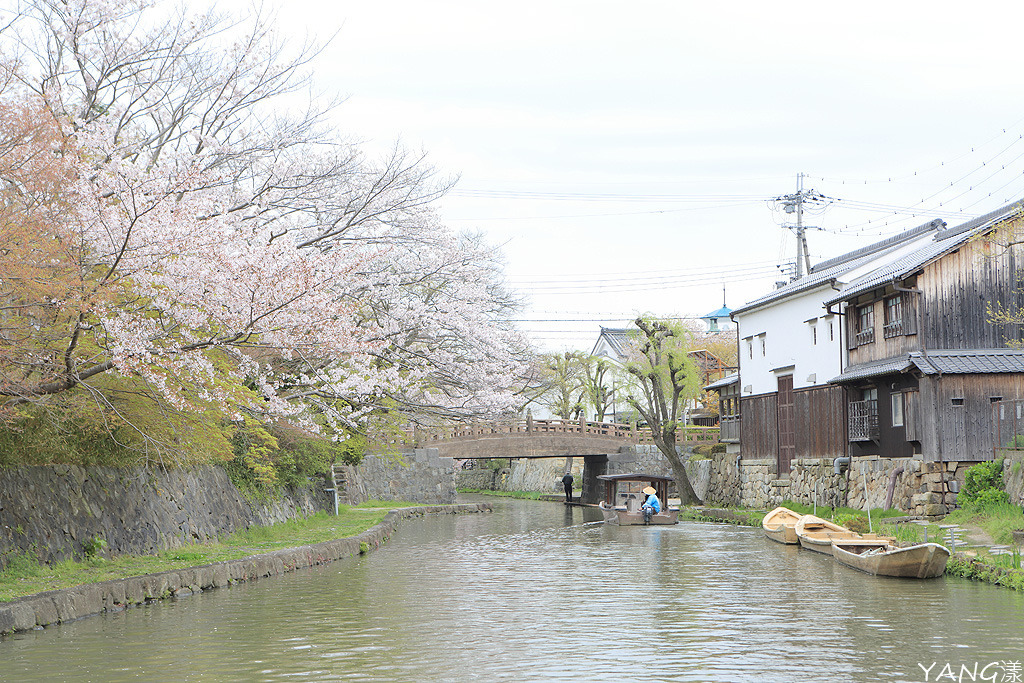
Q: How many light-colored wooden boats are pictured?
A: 3